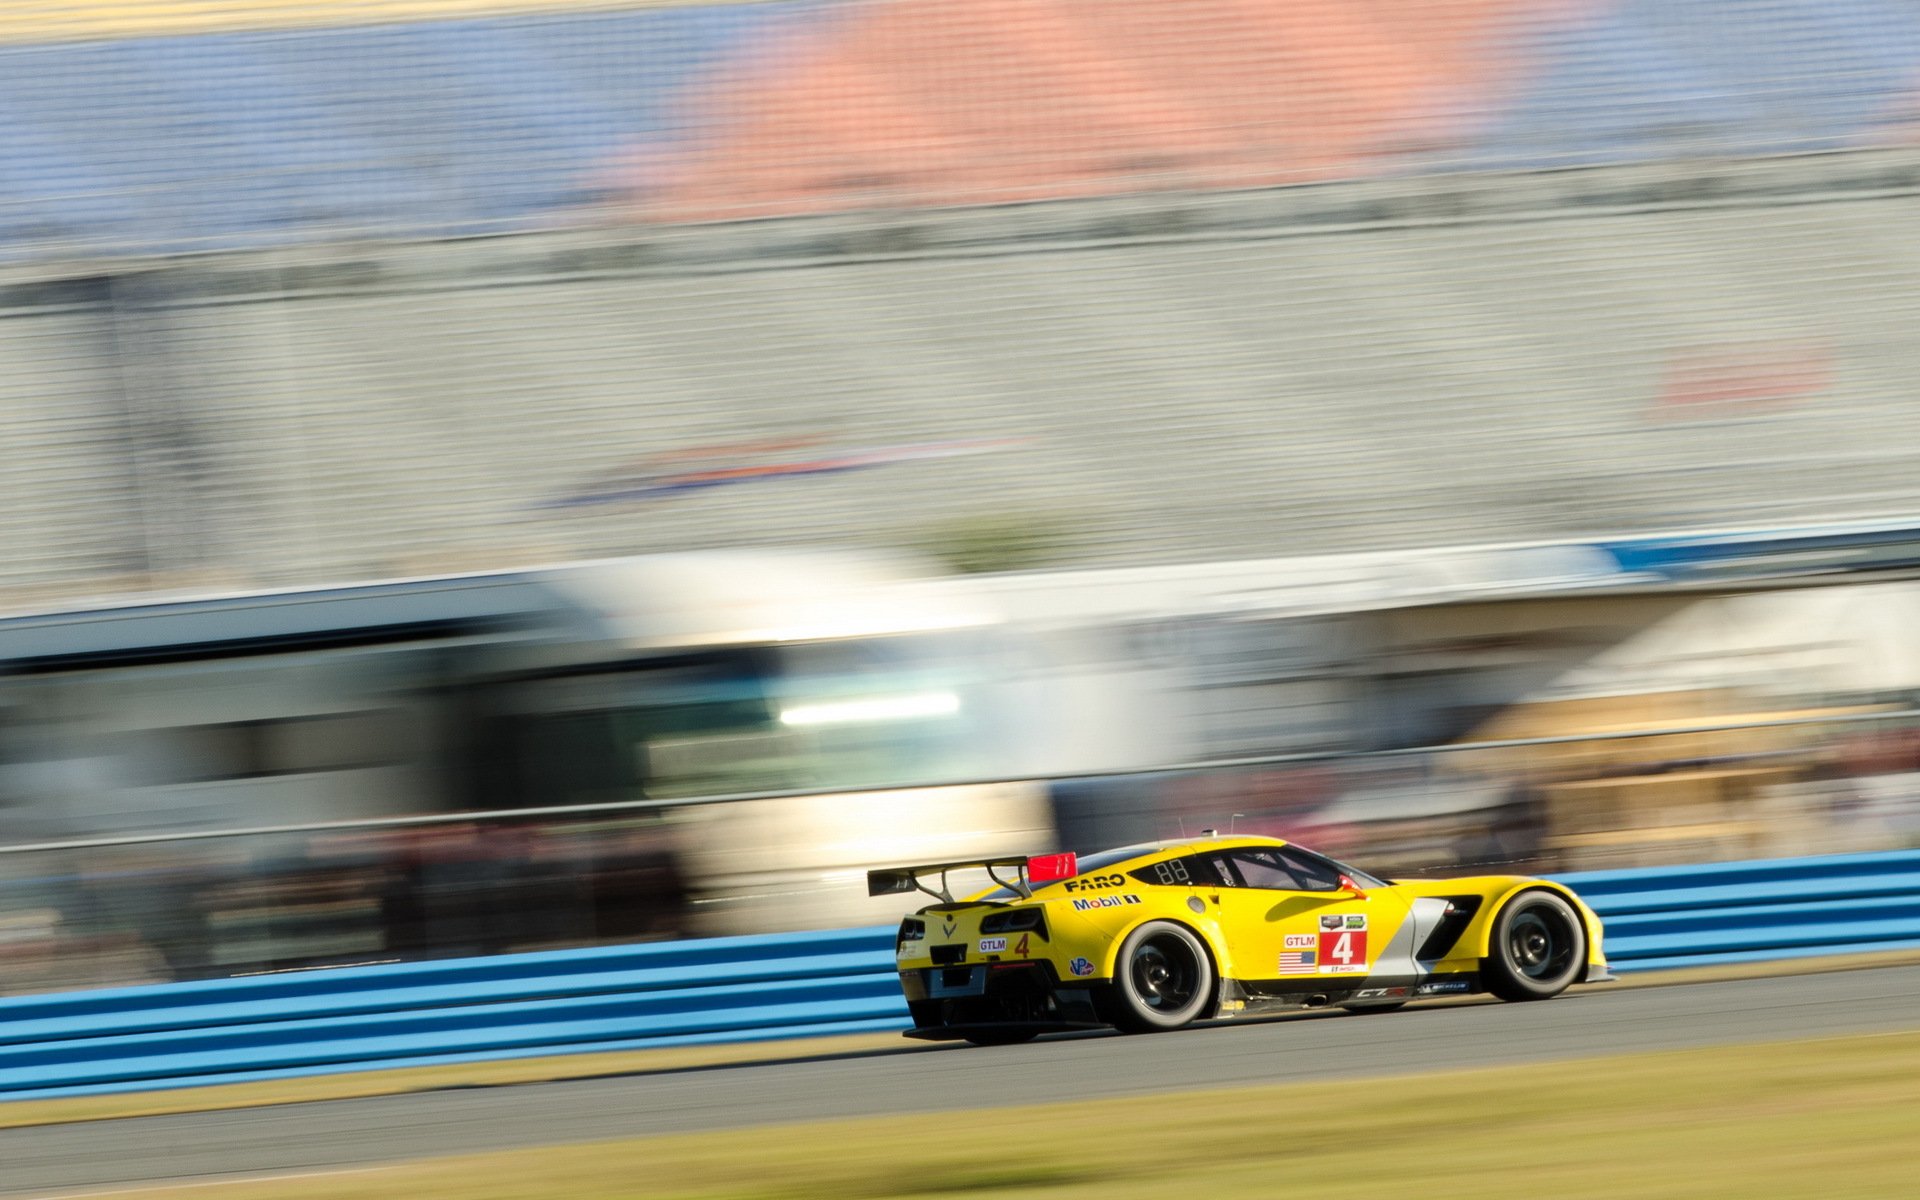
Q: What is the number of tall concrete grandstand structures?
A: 1